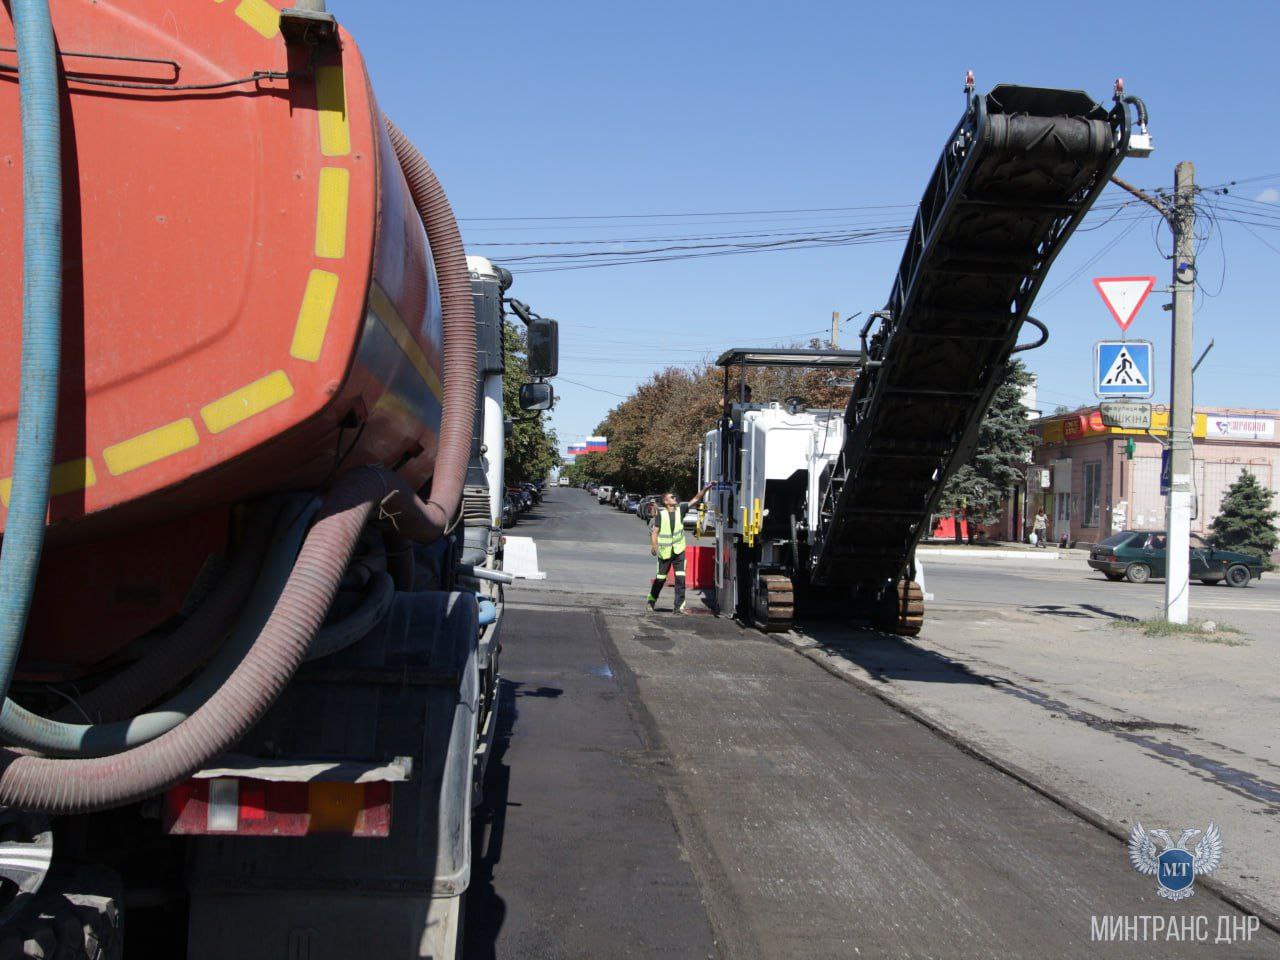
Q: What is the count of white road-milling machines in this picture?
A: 1